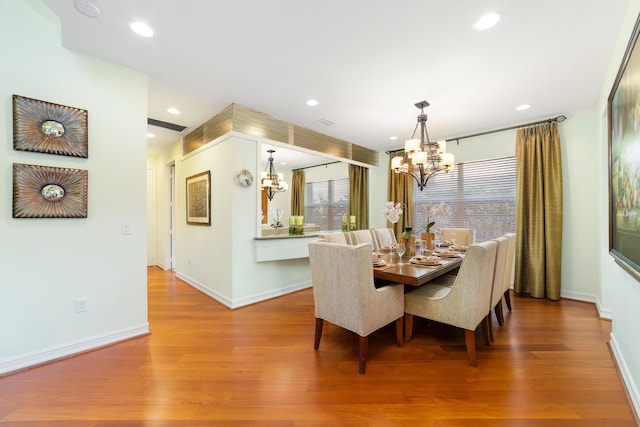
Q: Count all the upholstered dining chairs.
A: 8